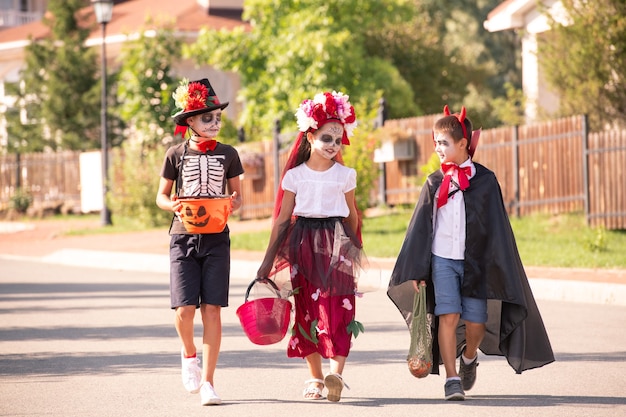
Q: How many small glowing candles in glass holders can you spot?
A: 0